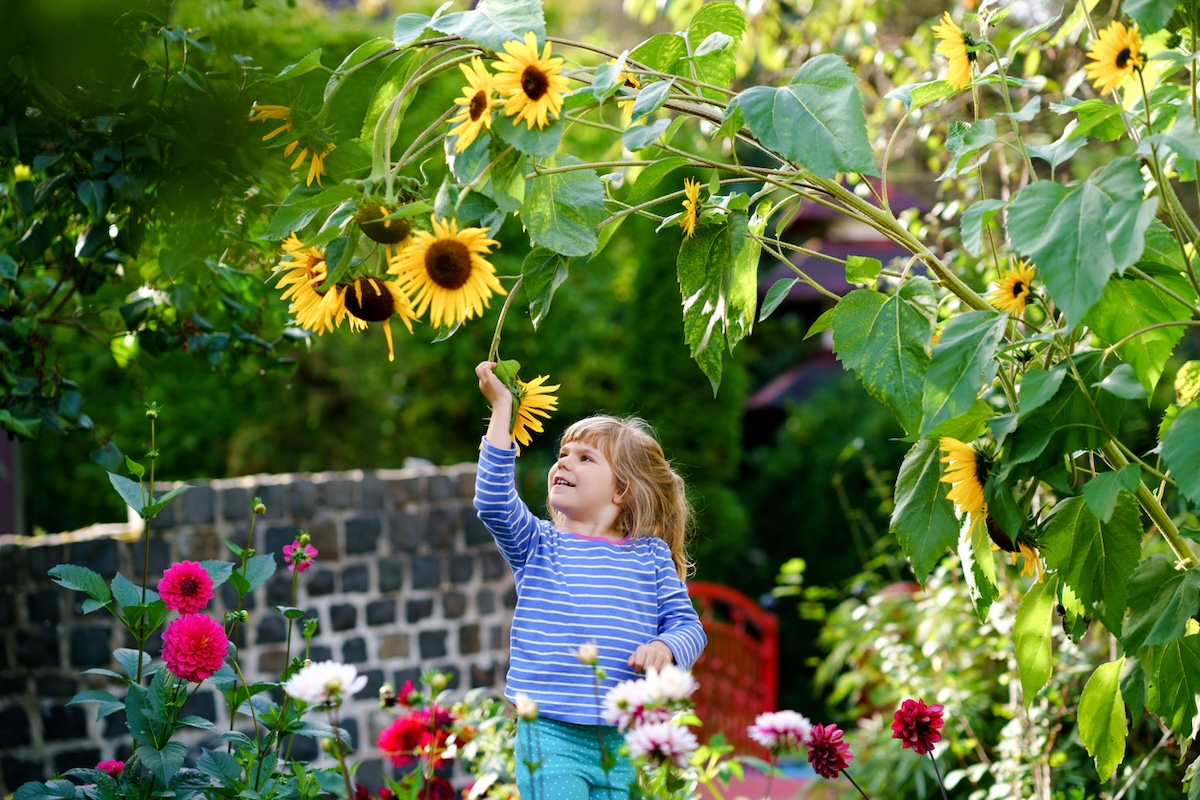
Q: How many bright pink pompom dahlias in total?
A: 2